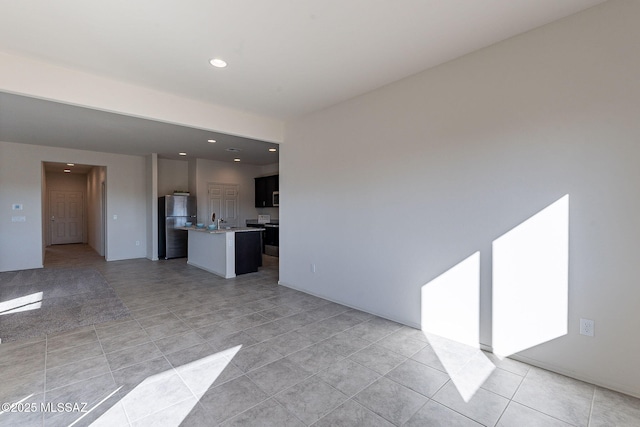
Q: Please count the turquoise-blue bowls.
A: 3